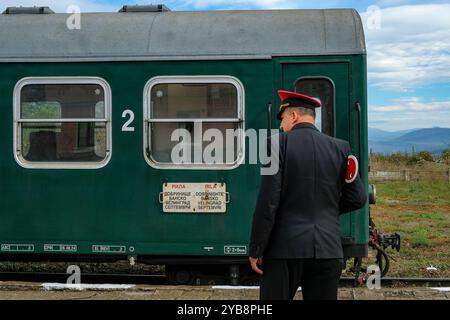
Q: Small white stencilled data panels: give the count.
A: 4